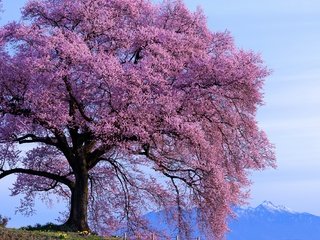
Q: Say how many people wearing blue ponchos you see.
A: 0